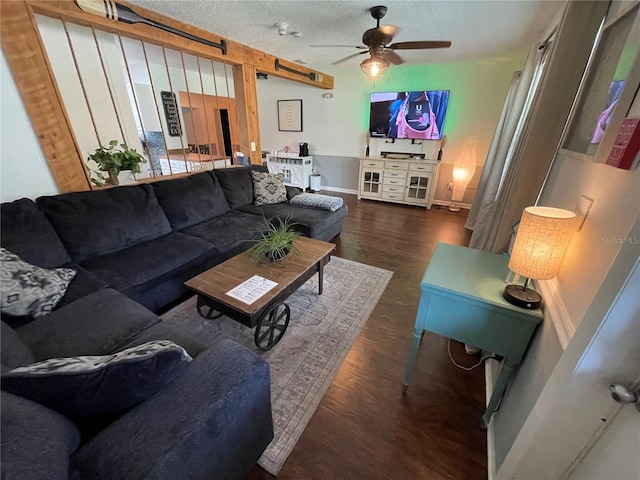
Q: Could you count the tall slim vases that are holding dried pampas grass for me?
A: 2